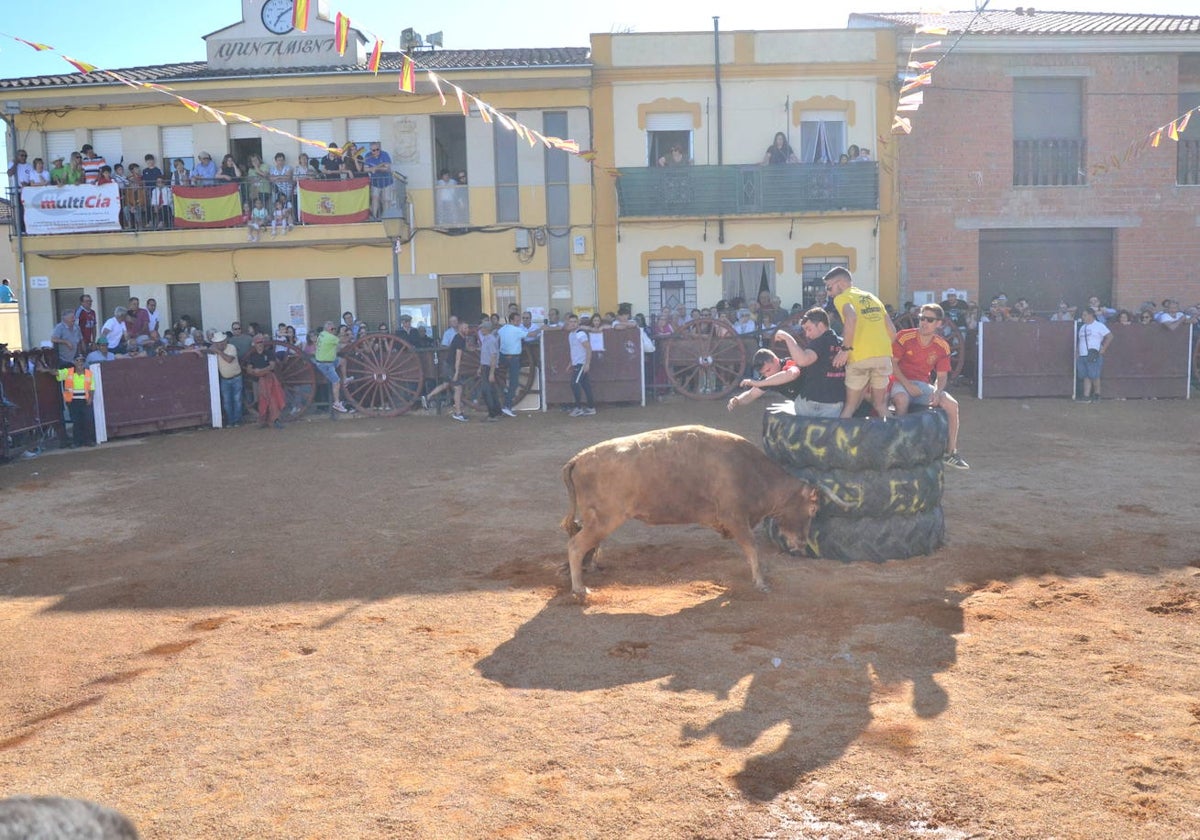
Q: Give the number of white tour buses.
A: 0